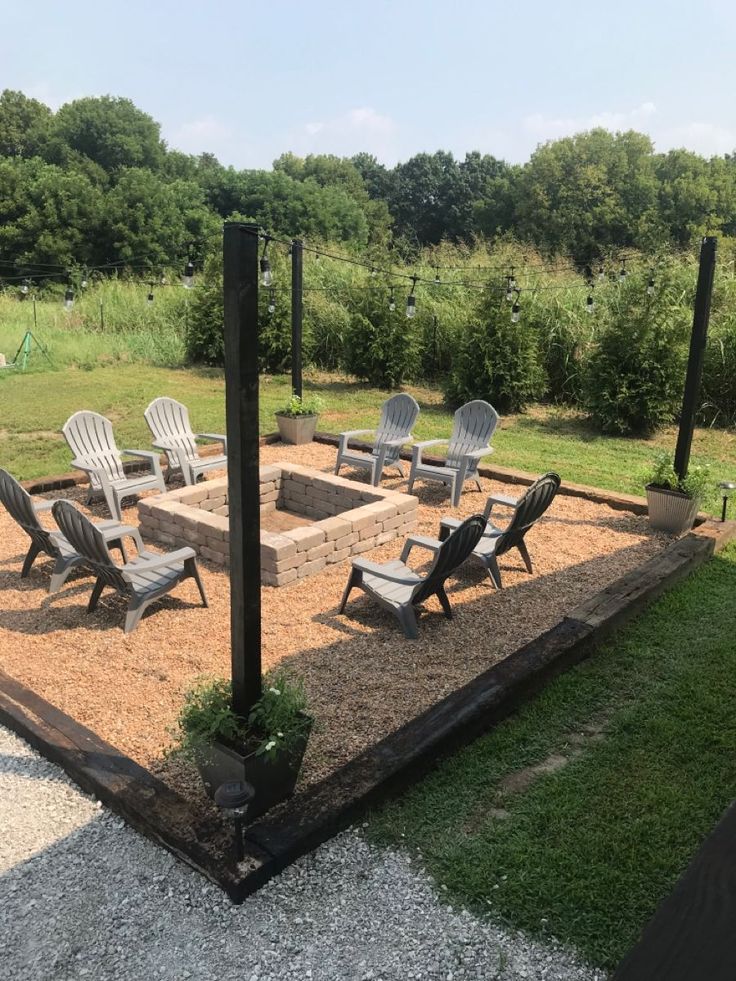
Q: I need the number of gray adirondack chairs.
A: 8